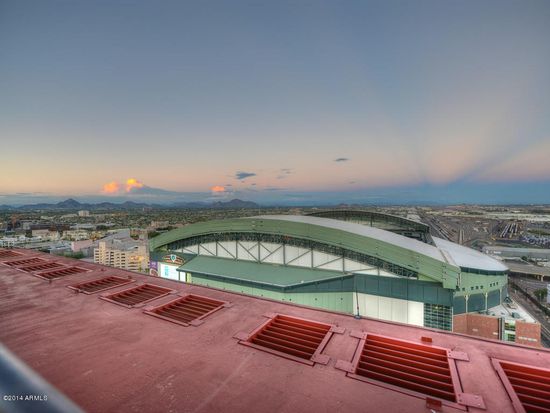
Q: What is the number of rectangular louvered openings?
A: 10